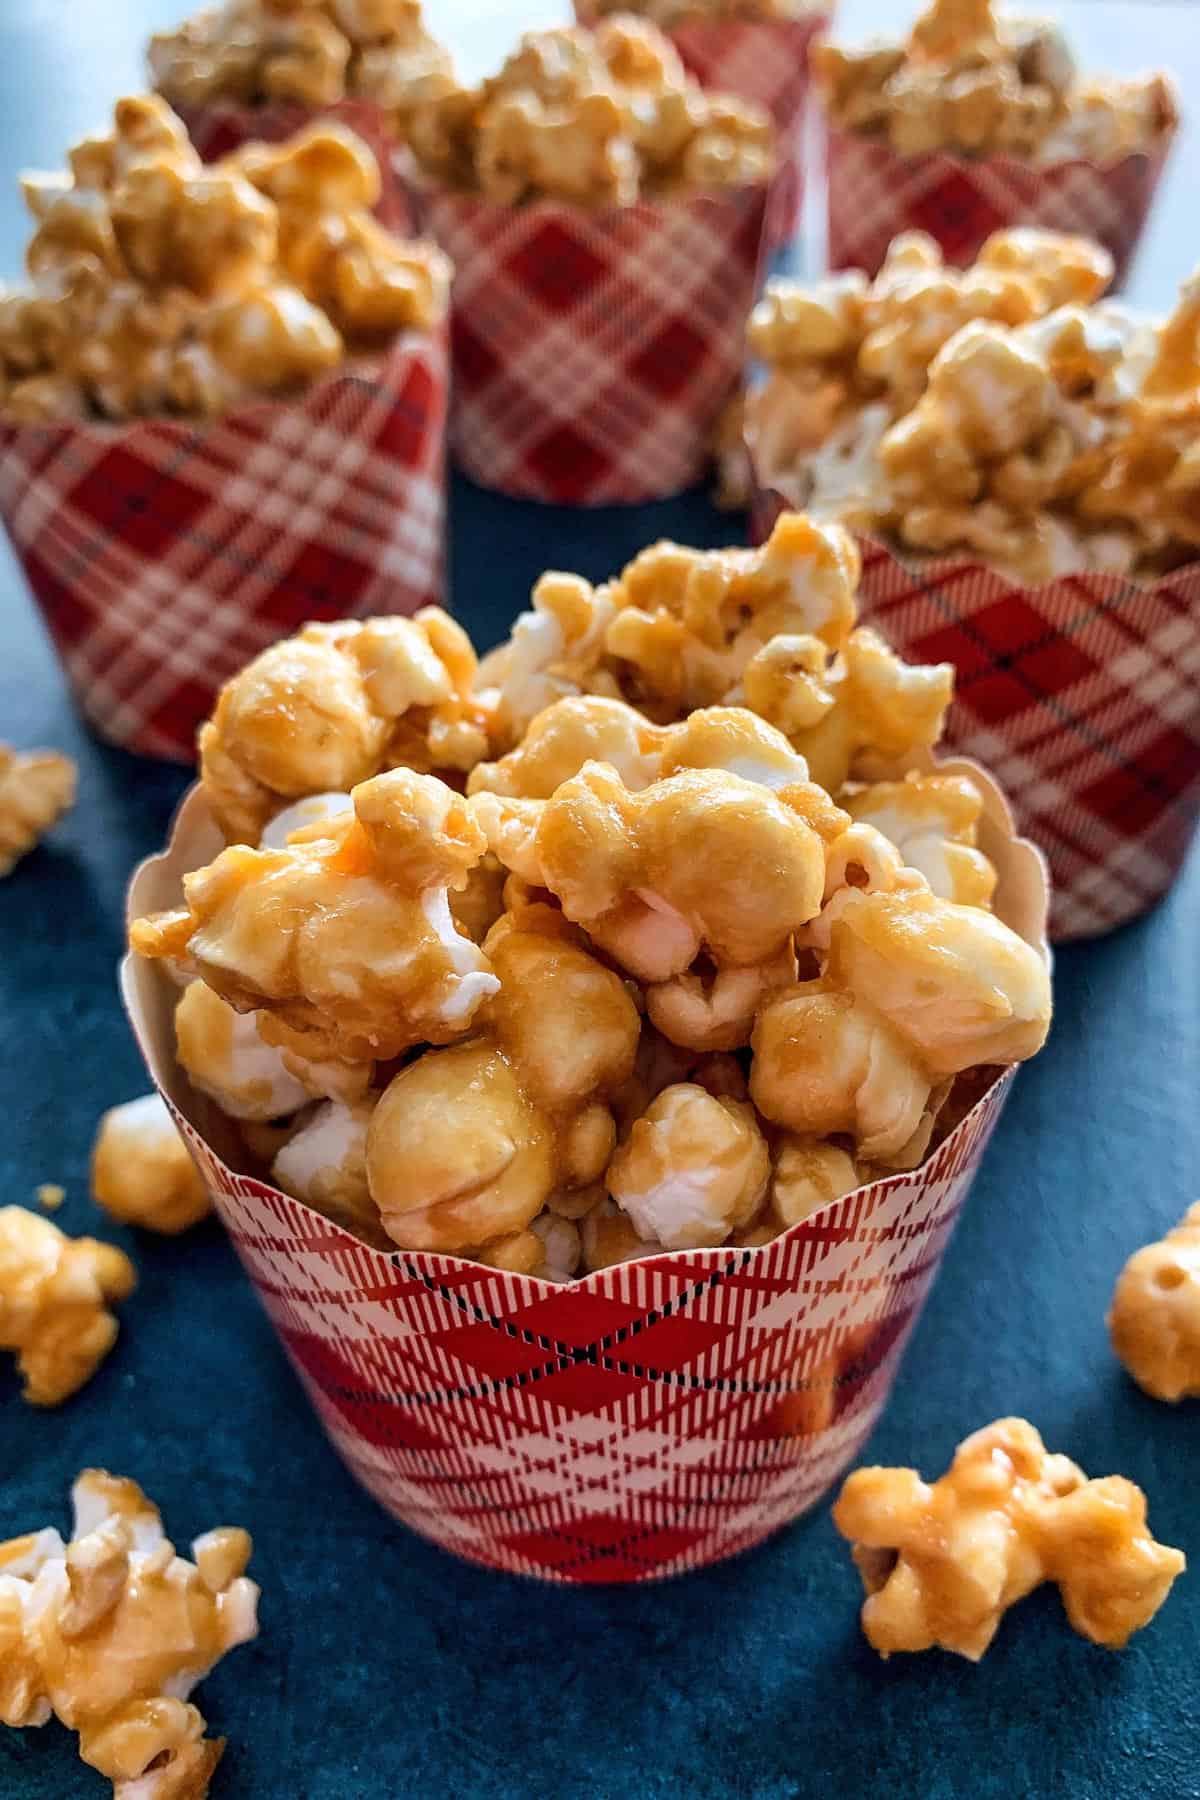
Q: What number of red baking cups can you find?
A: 7